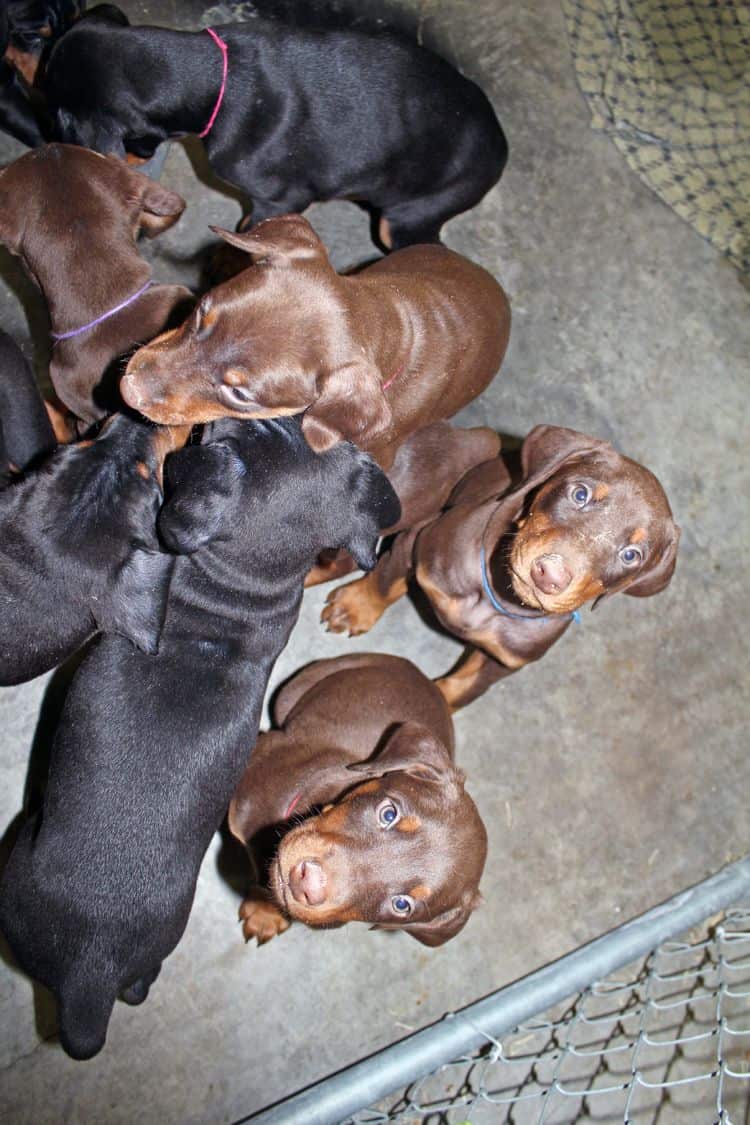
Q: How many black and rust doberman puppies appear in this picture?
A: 5